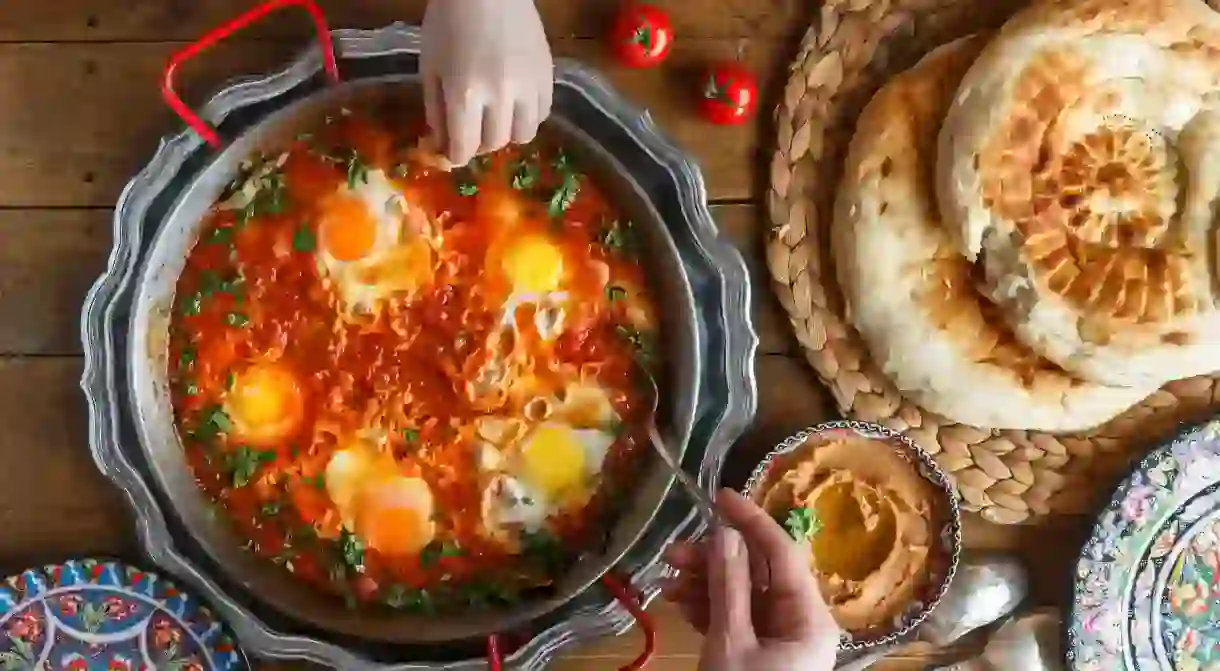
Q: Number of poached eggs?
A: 5